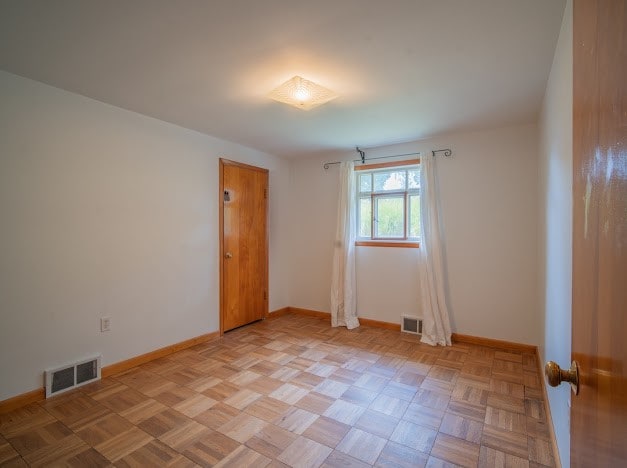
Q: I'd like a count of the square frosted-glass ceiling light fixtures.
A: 1